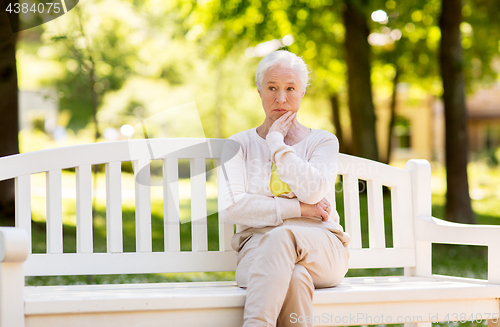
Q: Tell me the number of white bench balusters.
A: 11